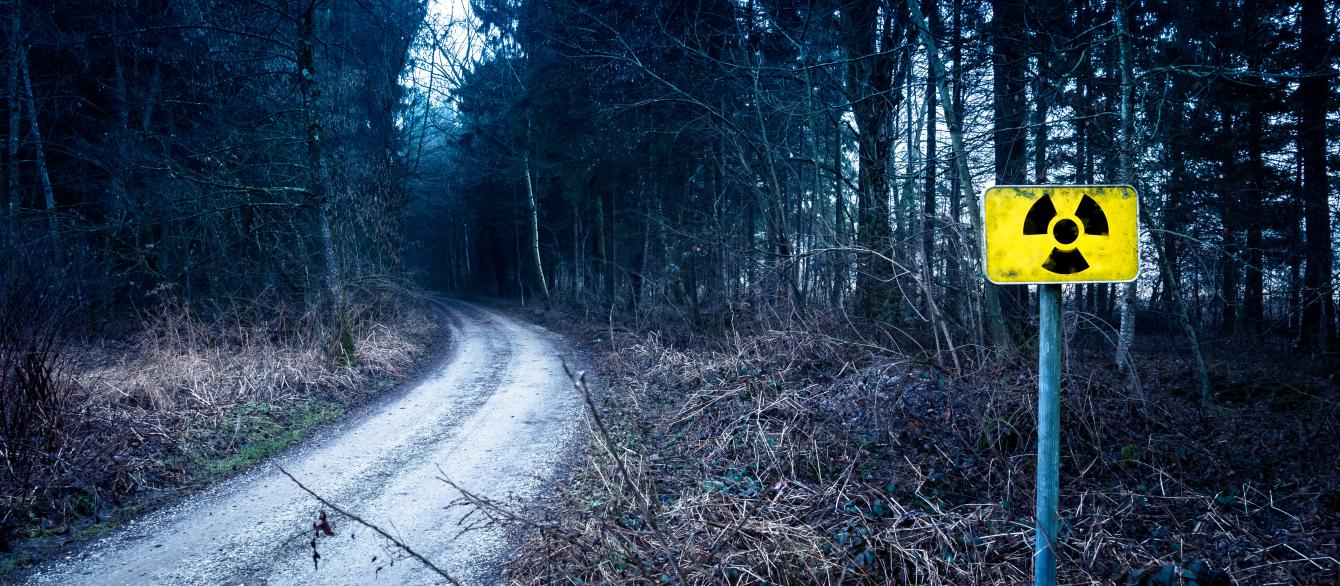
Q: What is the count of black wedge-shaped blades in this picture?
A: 3